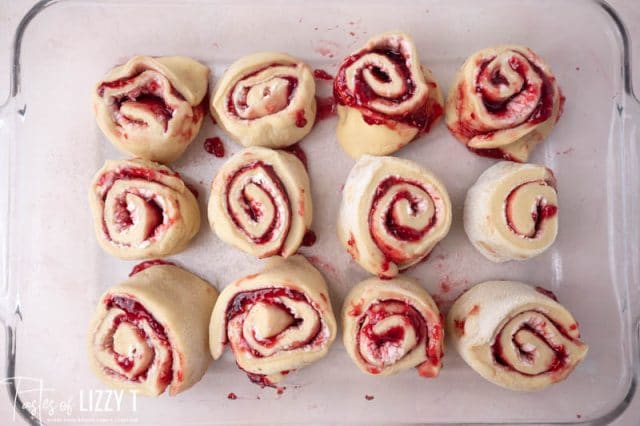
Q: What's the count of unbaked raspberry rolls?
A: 12